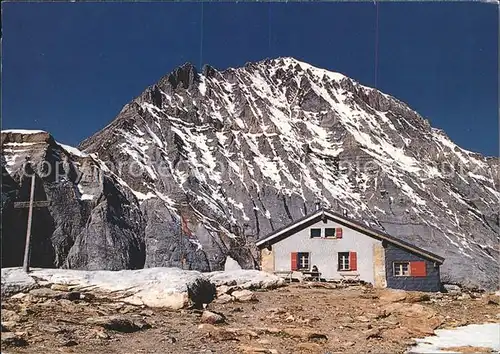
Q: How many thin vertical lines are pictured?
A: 3